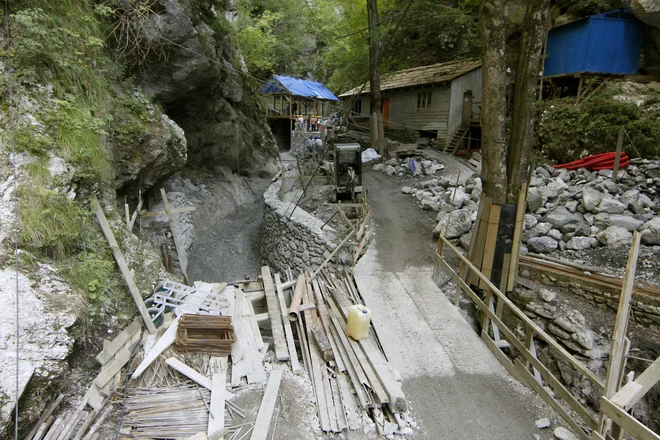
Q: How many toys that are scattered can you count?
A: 0